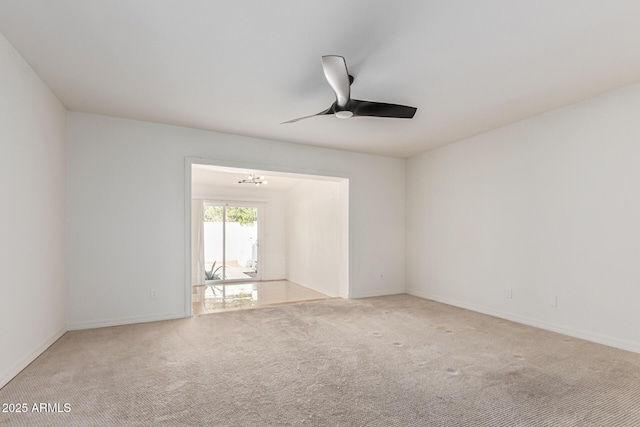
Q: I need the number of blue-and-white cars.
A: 0